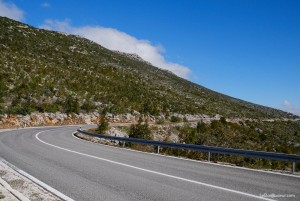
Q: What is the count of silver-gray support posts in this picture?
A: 4